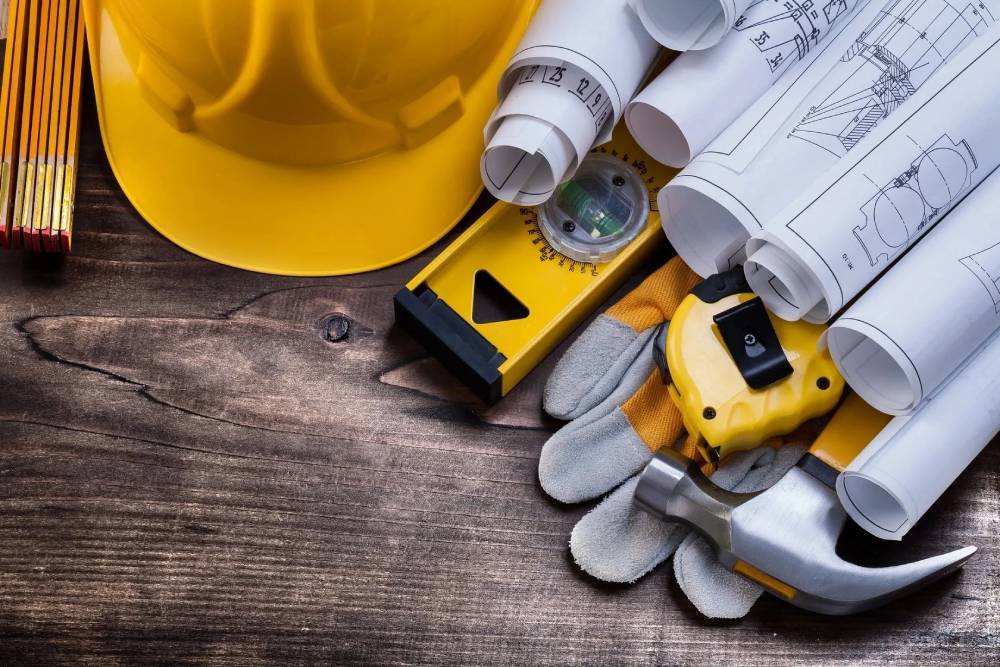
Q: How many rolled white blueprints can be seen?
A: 7